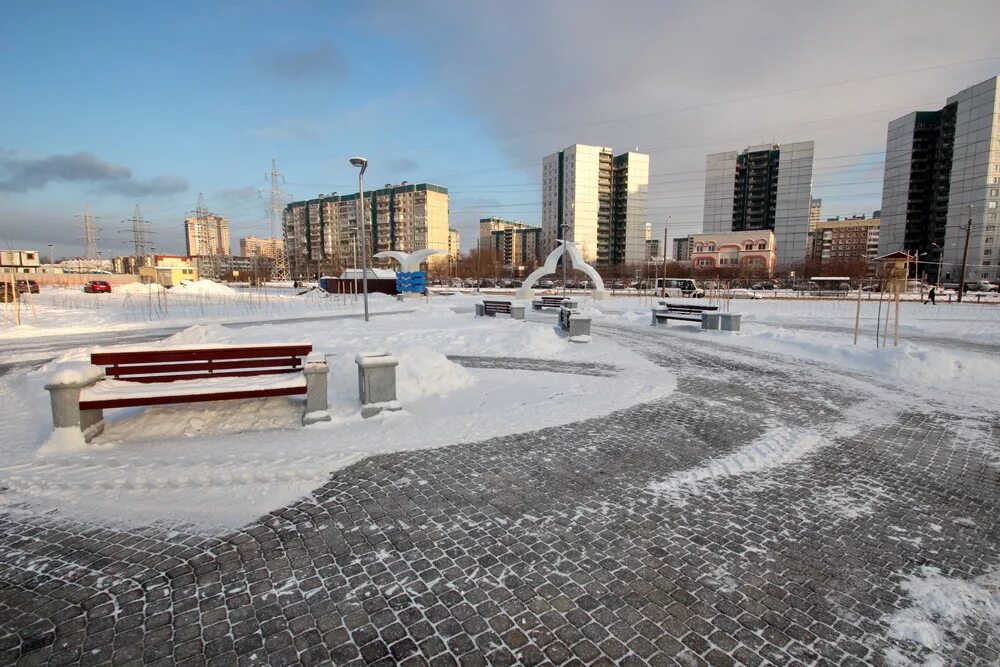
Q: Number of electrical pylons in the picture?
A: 4